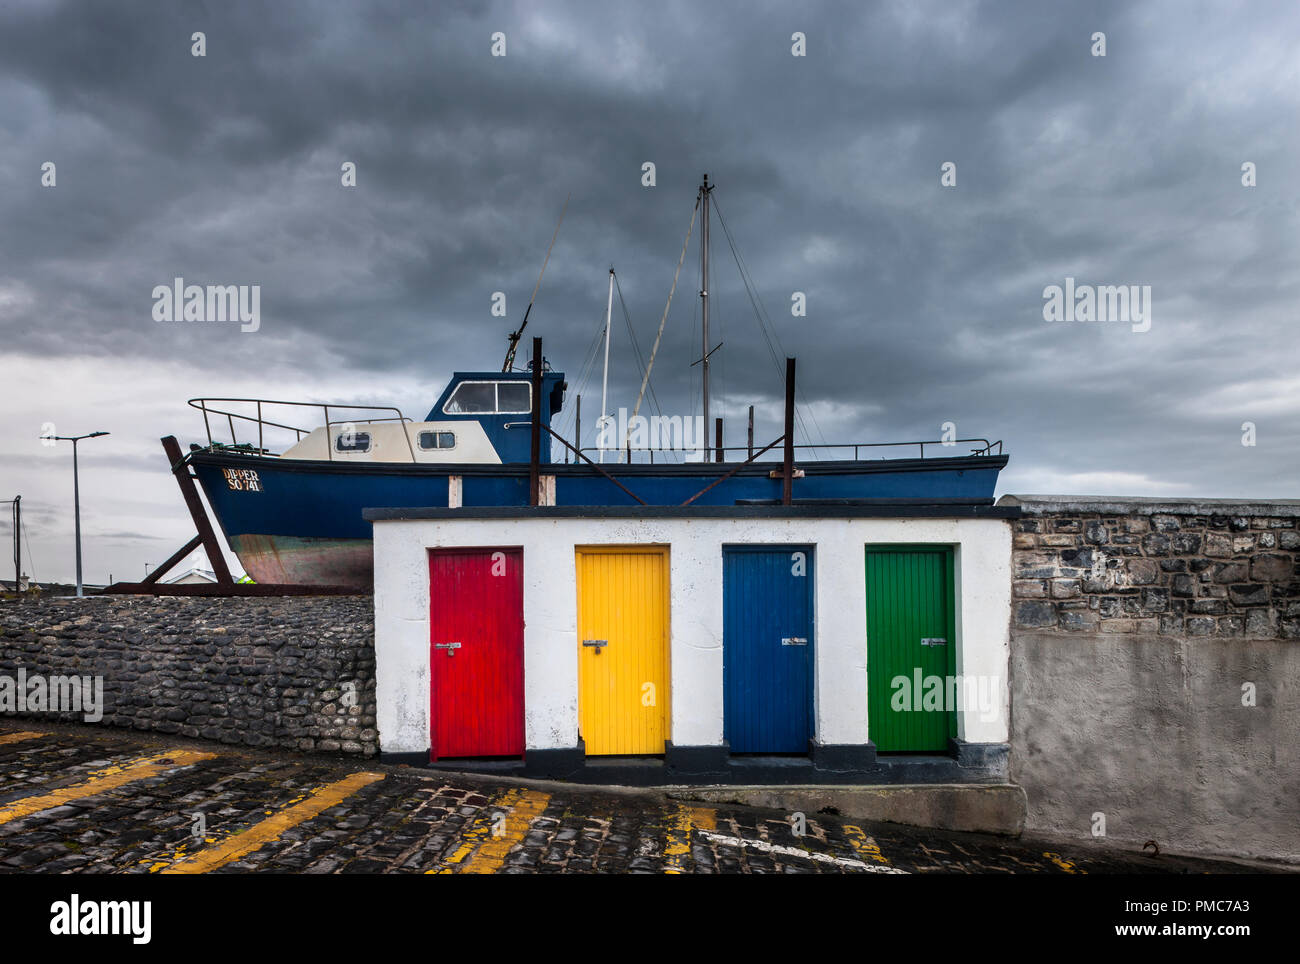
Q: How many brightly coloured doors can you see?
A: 4